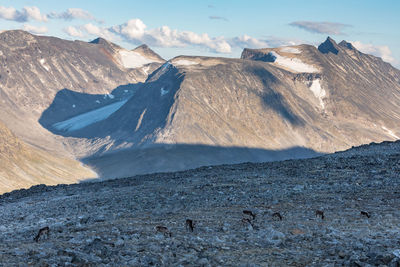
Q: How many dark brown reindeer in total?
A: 8